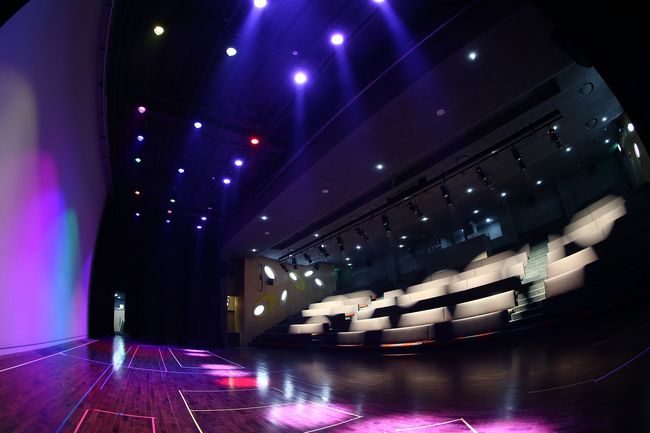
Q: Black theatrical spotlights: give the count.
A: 12